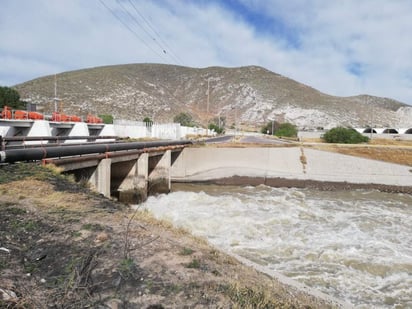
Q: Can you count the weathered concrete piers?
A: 3